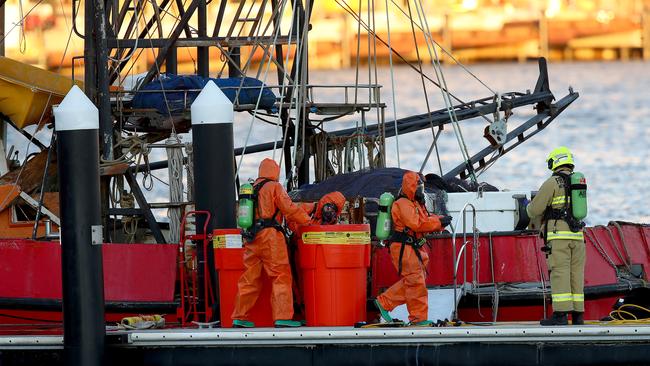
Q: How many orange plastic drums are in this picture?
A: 2